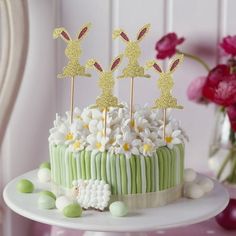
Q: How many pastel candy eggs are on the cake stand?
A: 11